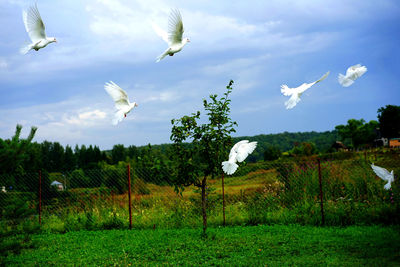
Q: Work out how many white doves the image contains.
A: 7